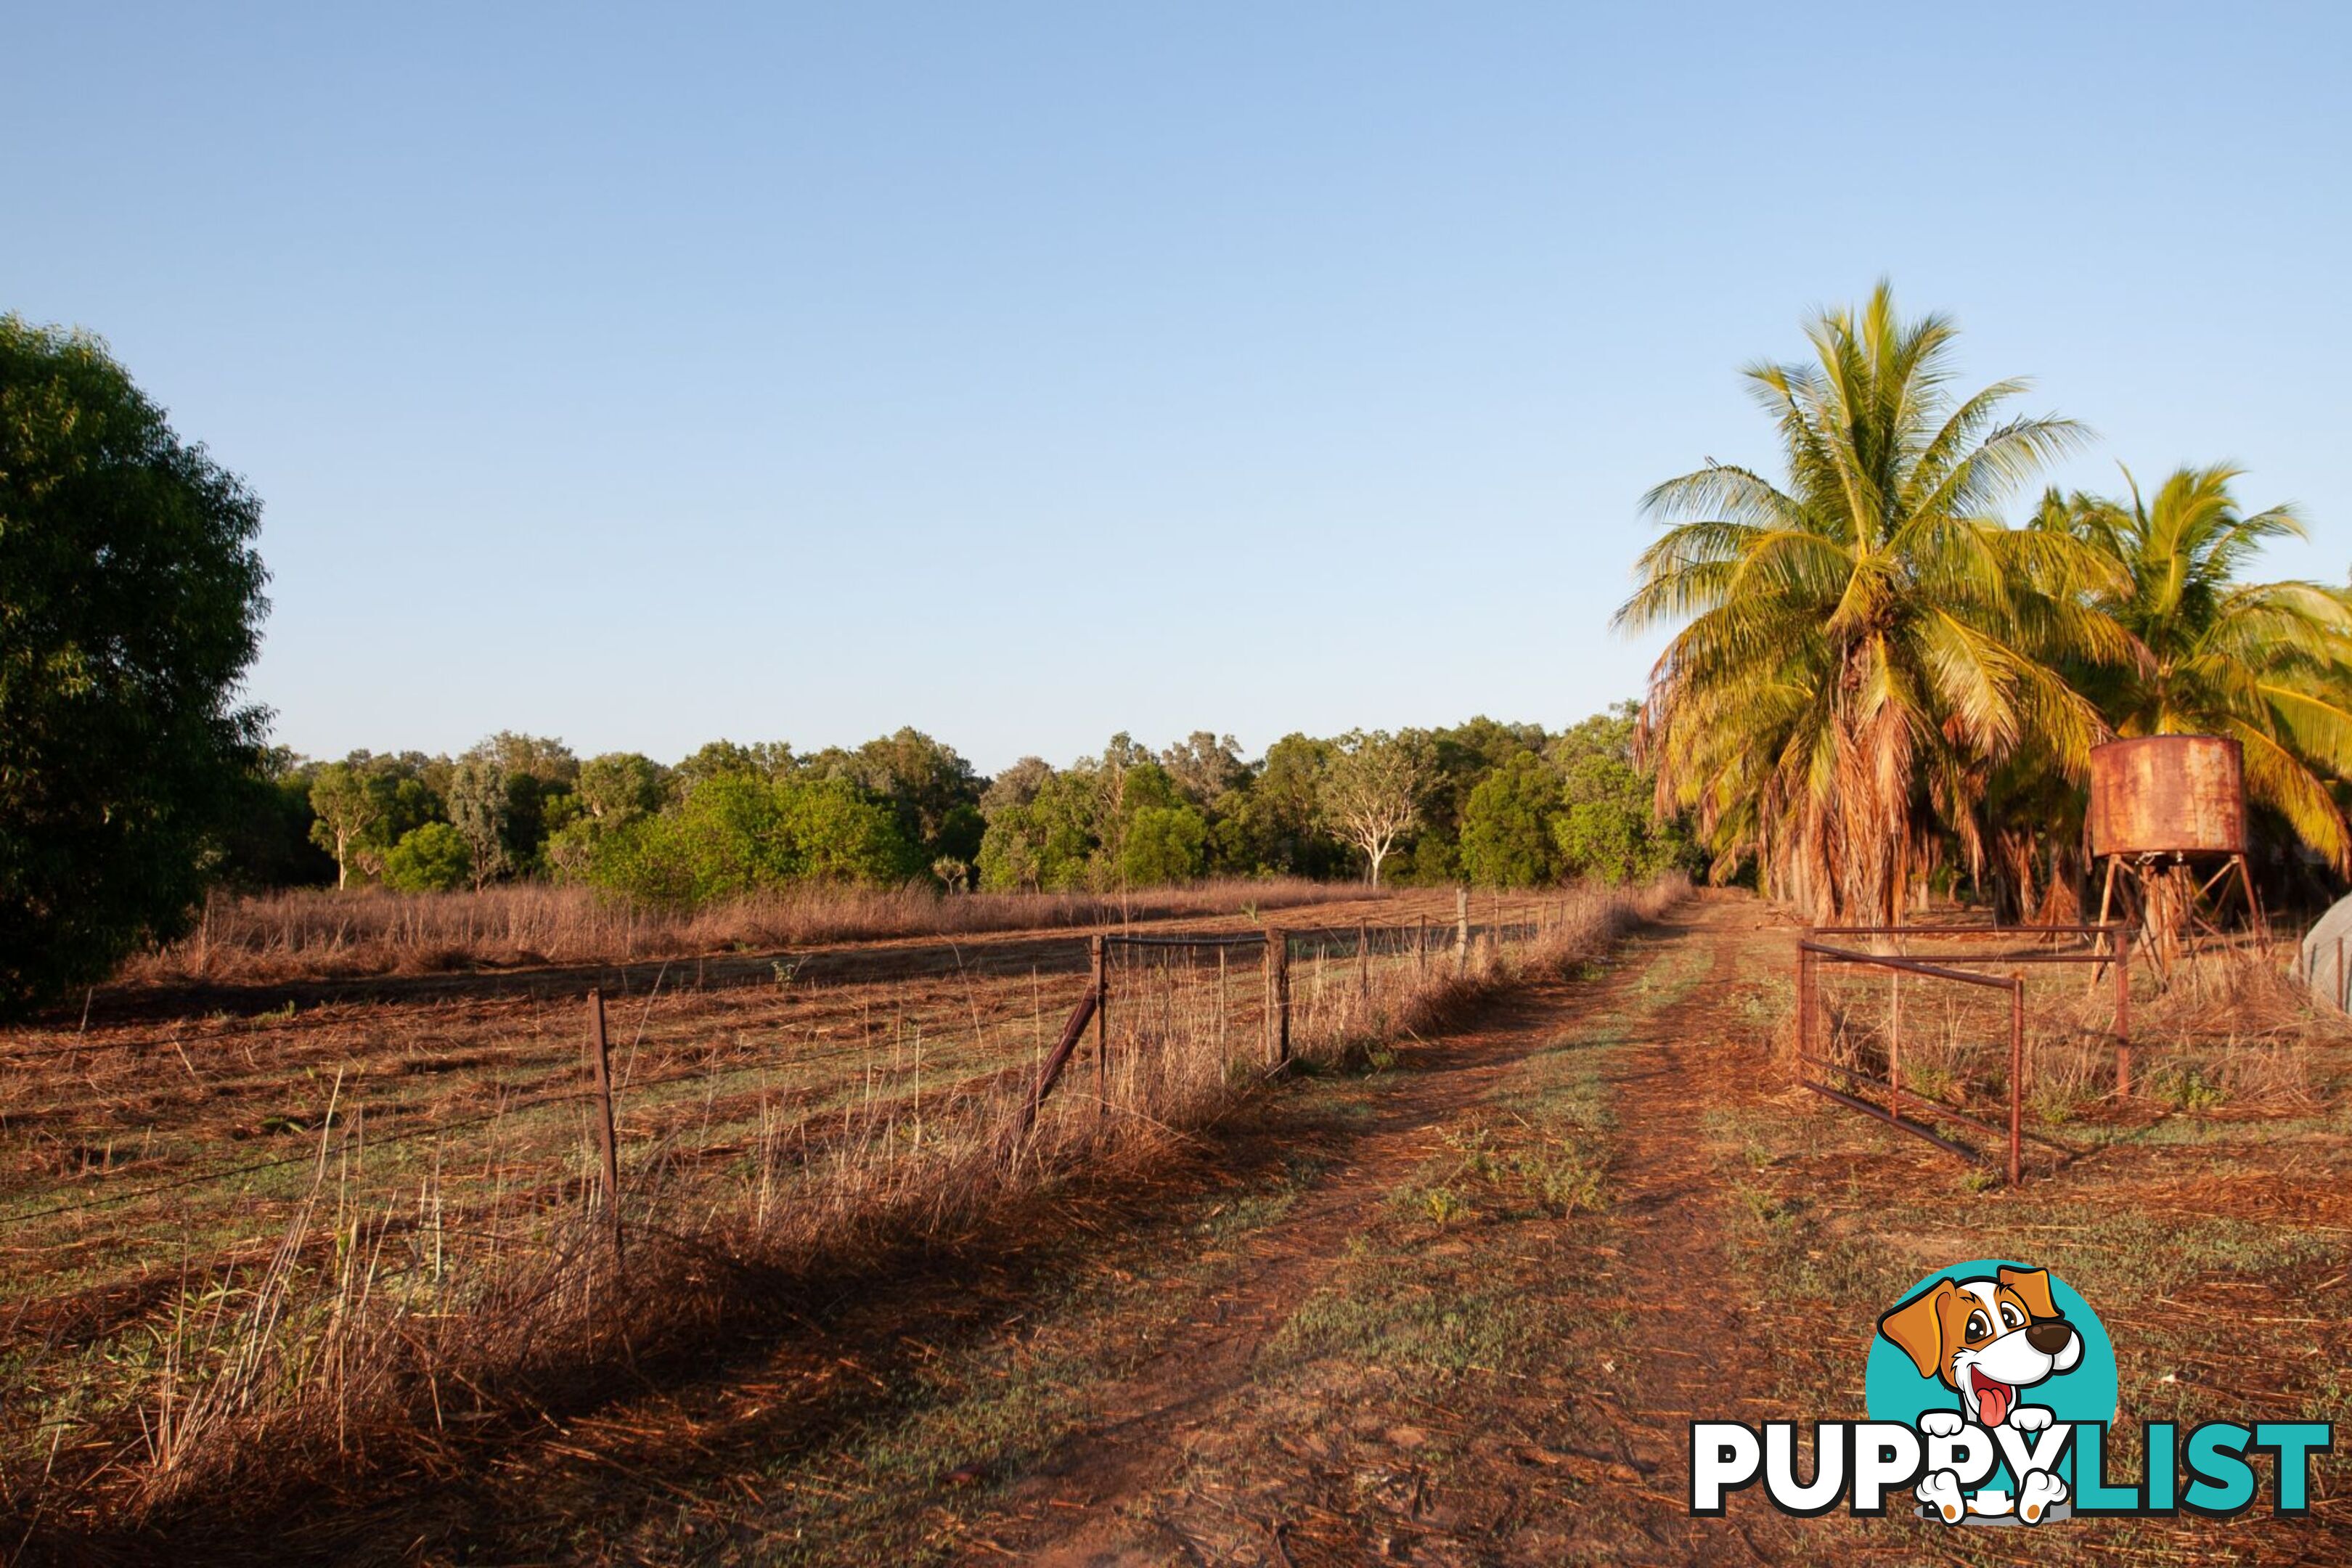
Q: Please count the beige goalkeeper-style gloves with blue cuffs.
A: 0